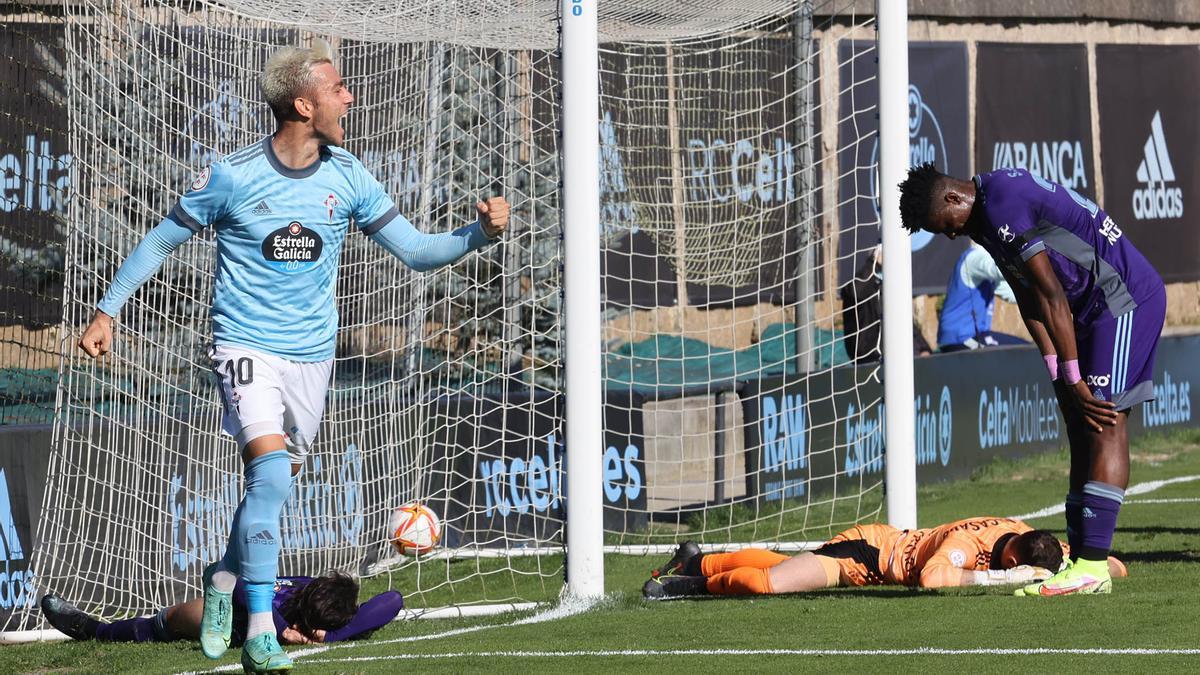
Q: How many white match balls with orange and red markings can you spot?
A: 1